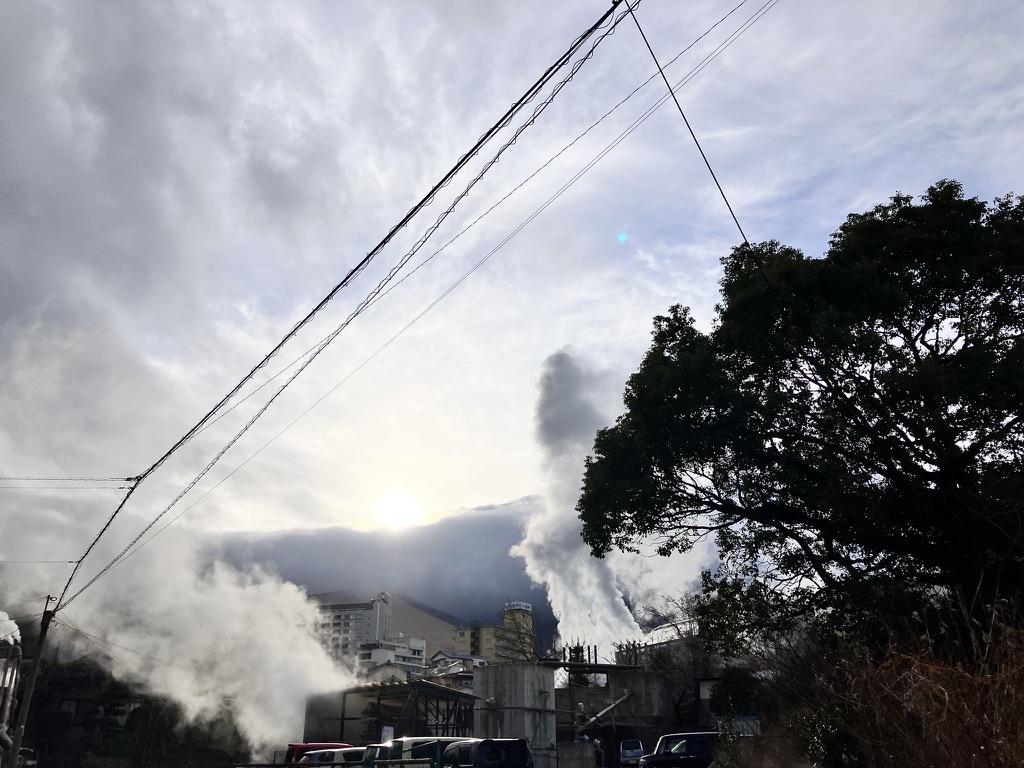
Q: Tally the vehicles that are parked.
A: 7